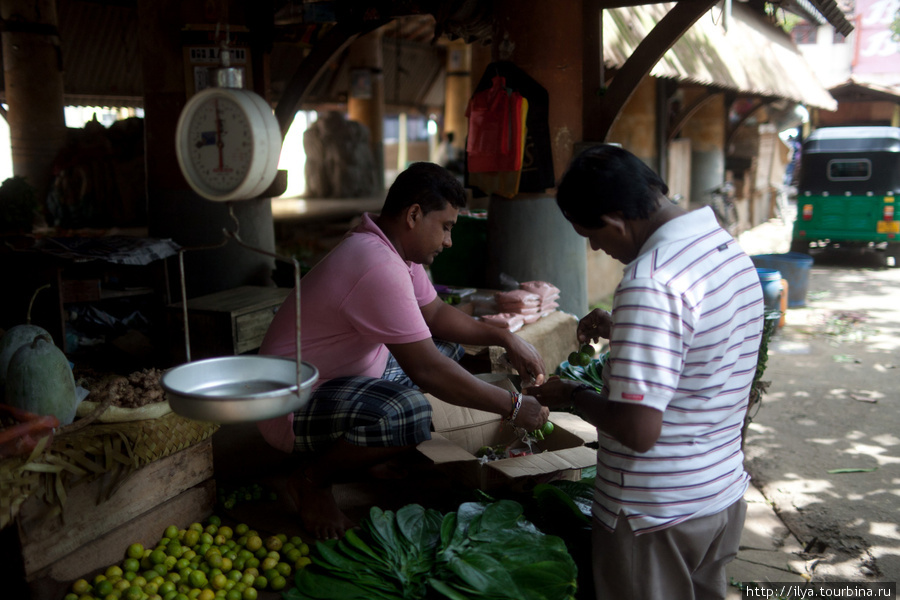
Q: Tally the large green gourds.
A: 2